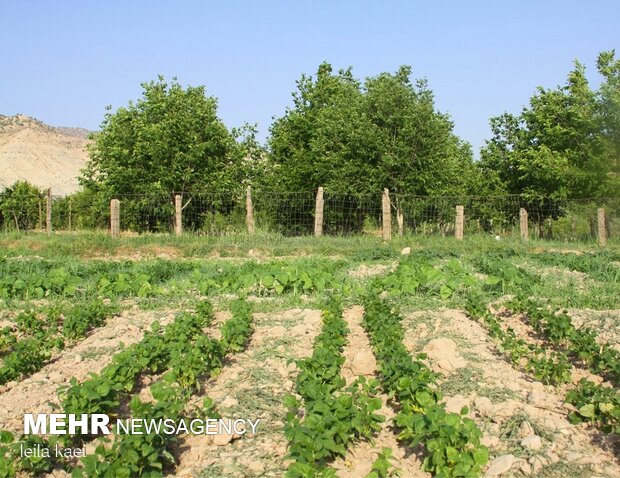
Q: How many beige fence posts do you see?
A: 9